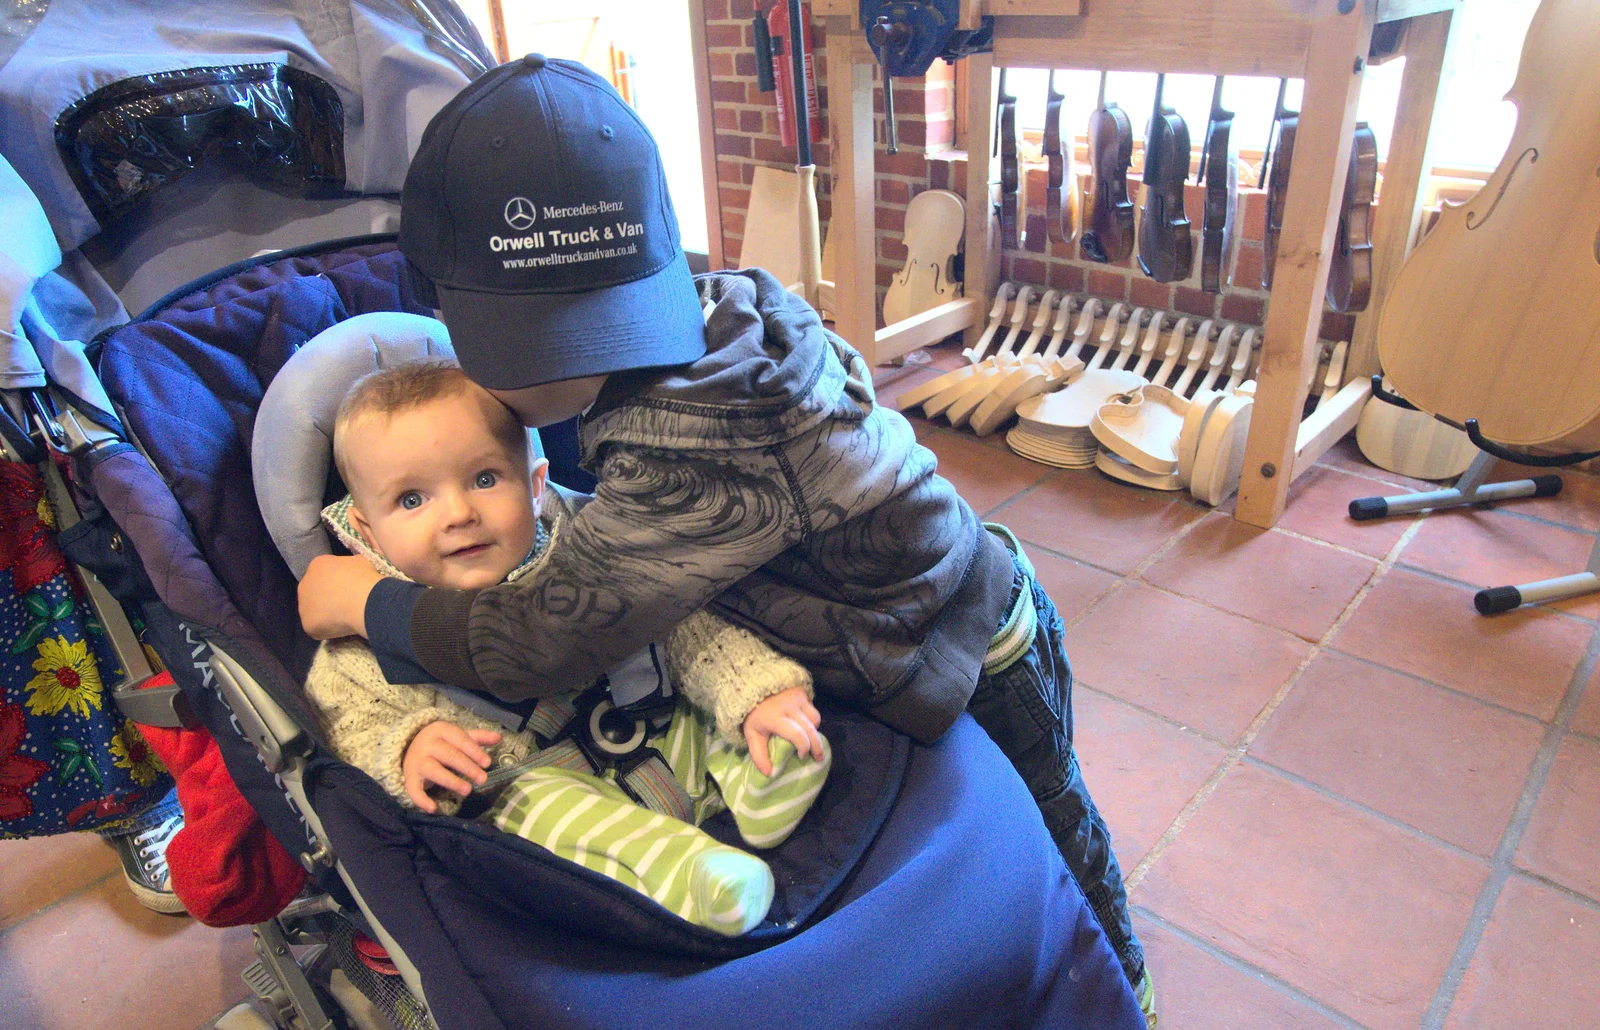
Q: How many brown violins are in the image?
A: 7